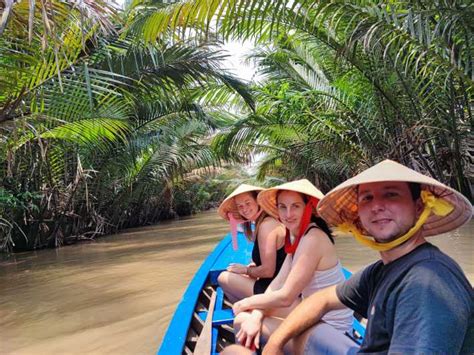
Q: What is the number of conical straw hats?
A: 3